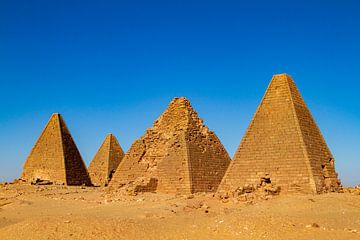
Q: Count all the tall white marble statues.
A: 0